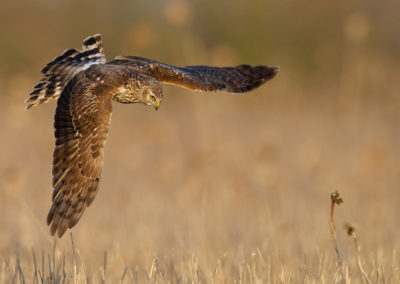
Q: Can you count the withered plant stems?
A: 2